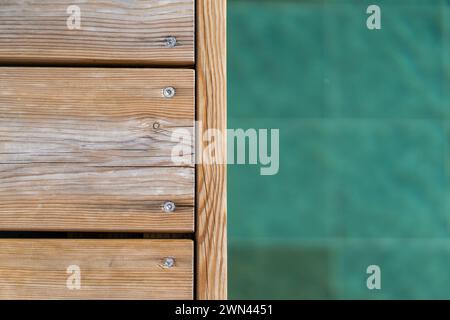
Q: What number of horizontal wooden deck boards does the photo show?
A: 3